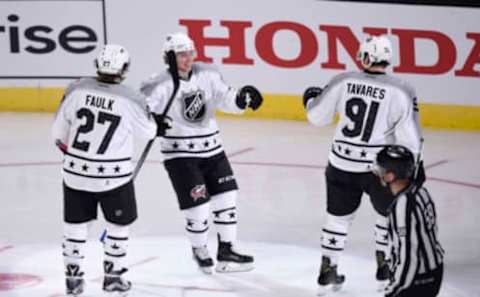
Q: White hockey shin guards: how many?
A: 6